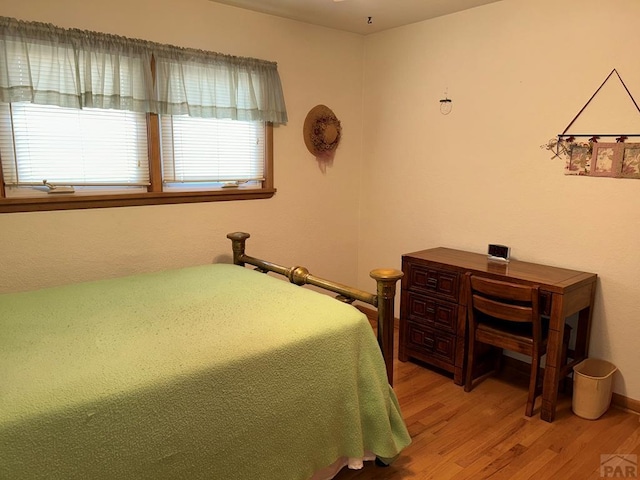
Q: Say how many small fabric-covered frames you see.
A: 3